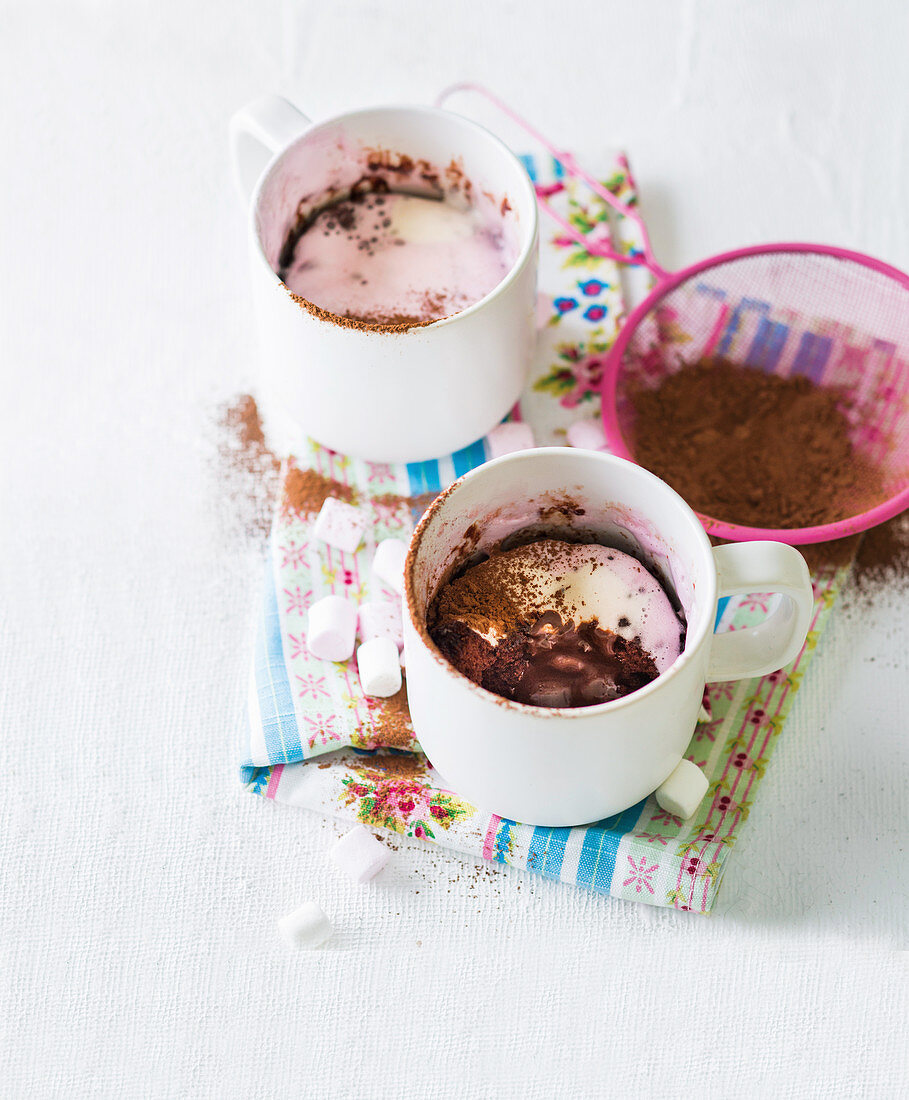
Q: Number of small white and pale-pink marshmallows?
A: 10